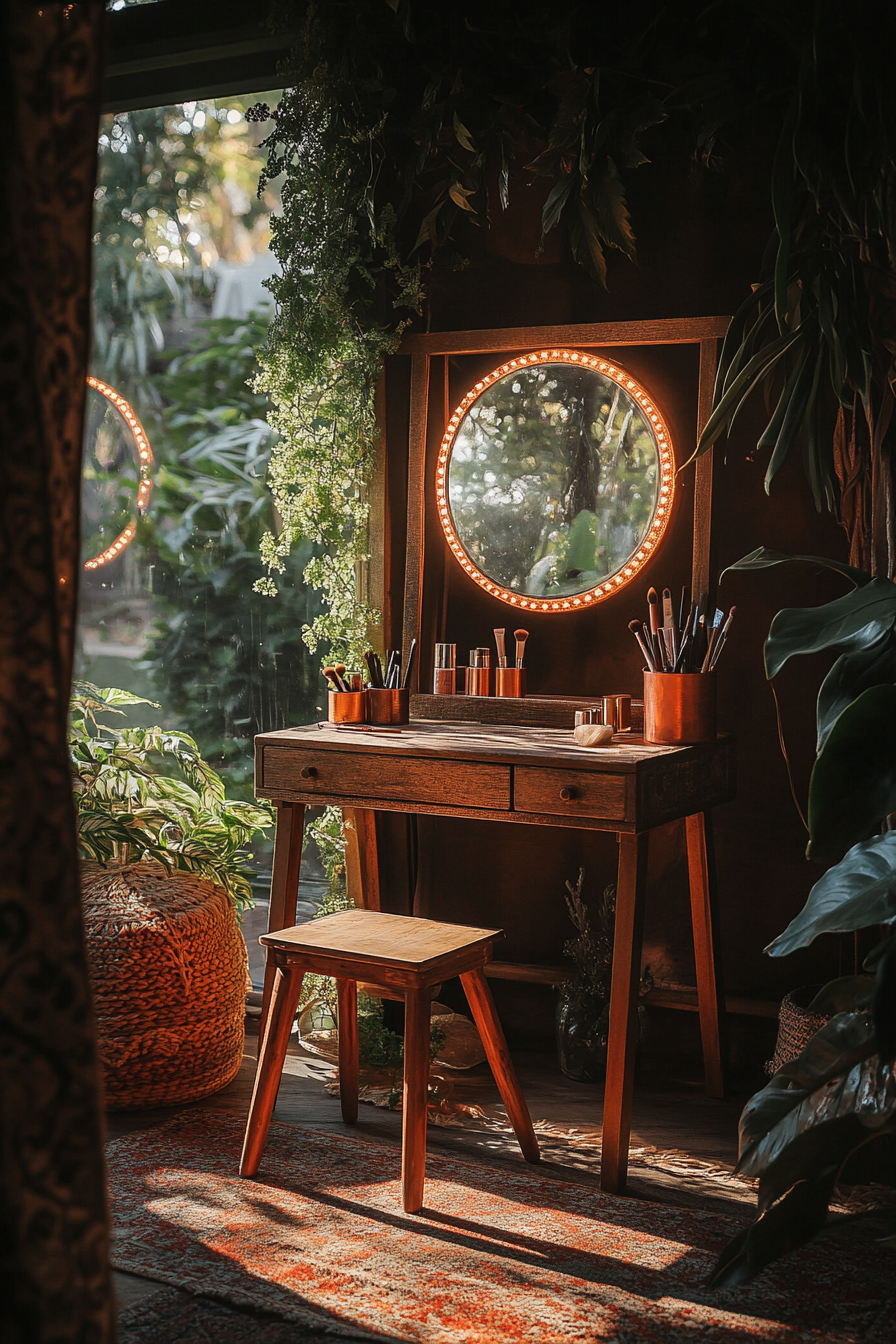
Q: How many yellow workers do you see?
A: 0